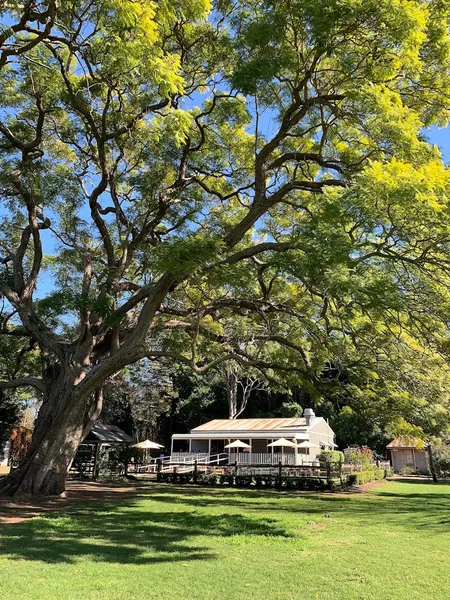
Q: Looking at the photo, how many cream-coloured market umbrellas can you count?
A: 4